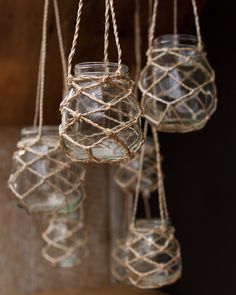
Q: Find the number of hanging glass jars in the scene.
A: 7